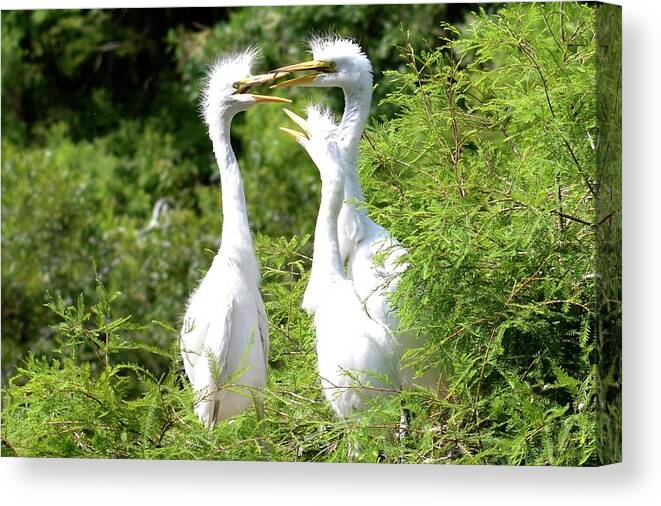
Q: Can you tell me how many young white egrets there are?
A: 3